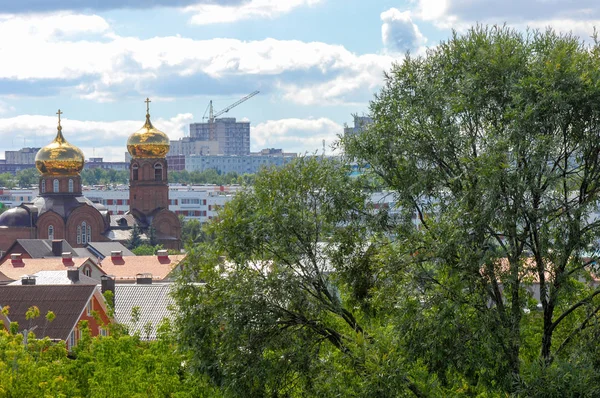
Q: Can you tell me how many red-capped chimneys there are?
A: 4